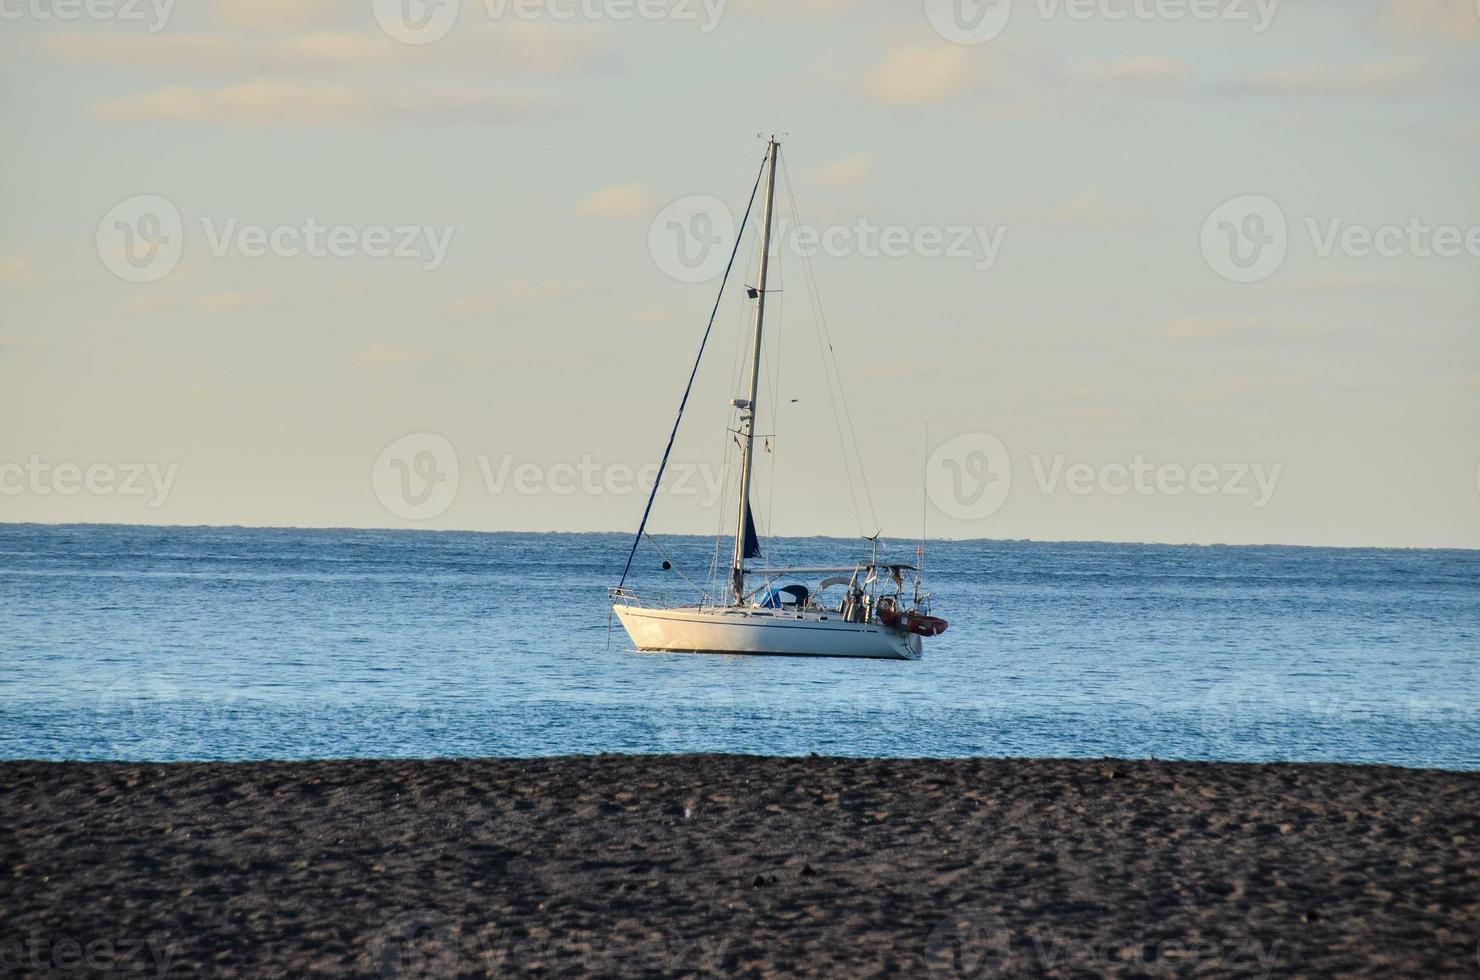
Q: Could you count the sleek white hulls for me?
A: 1